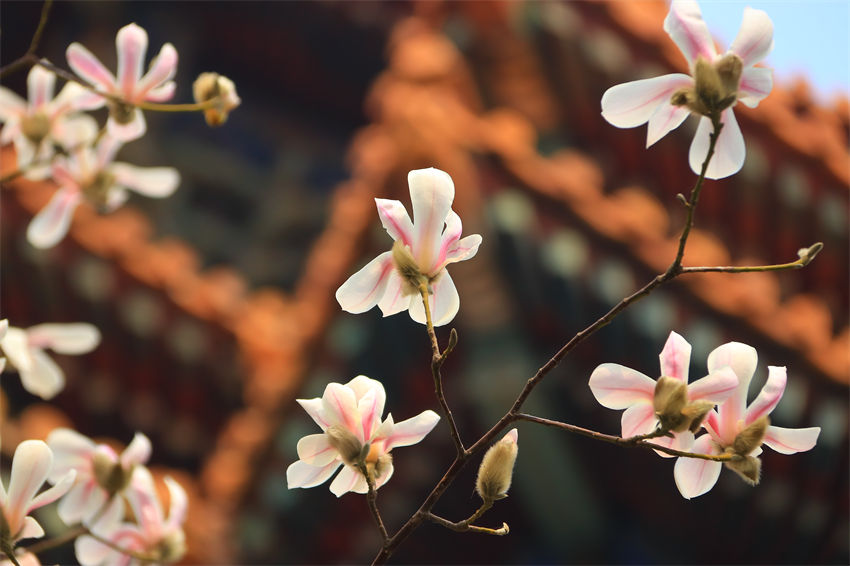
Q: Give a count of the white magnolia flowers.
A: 12